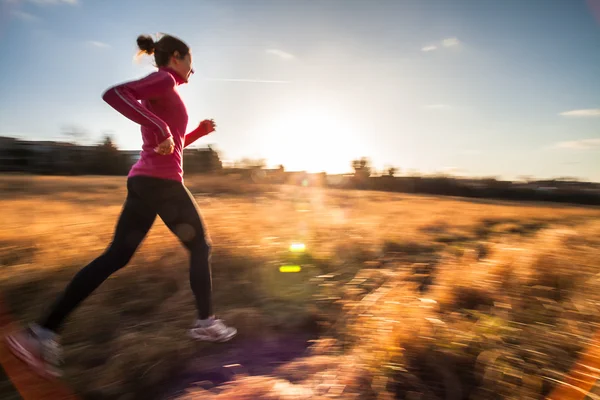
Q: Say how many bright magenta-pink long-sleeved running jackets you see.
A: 1